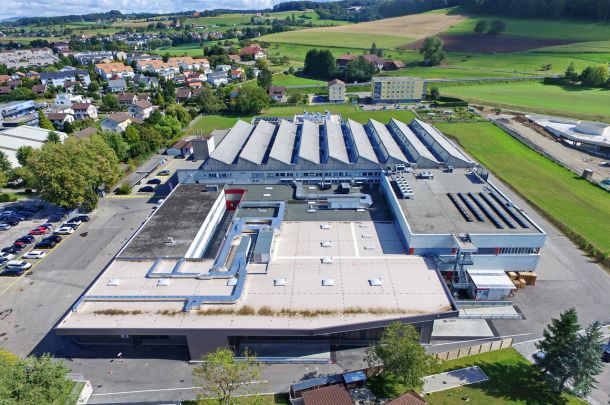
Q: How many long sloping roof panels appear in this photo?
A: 9